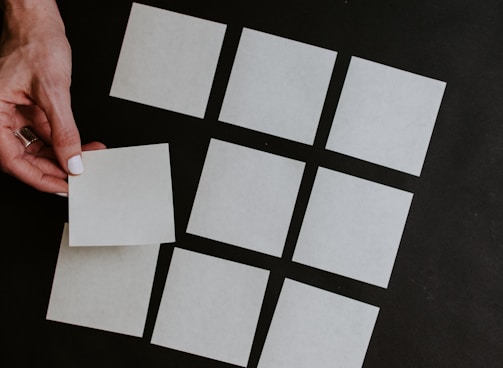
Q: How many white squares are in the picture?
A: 9